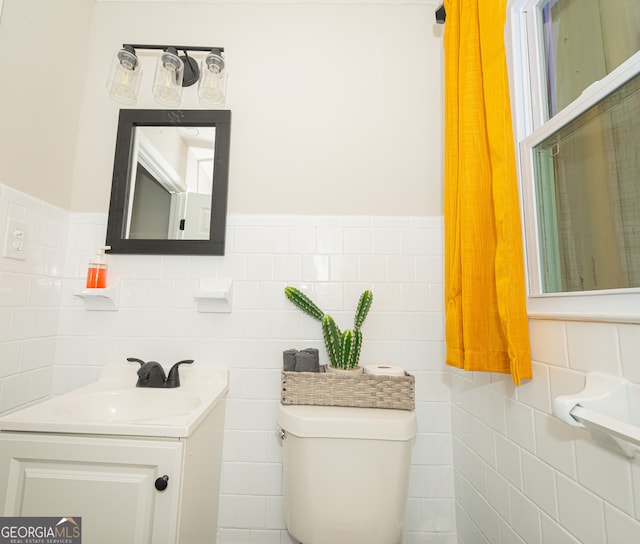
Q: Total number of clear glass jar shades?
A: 3